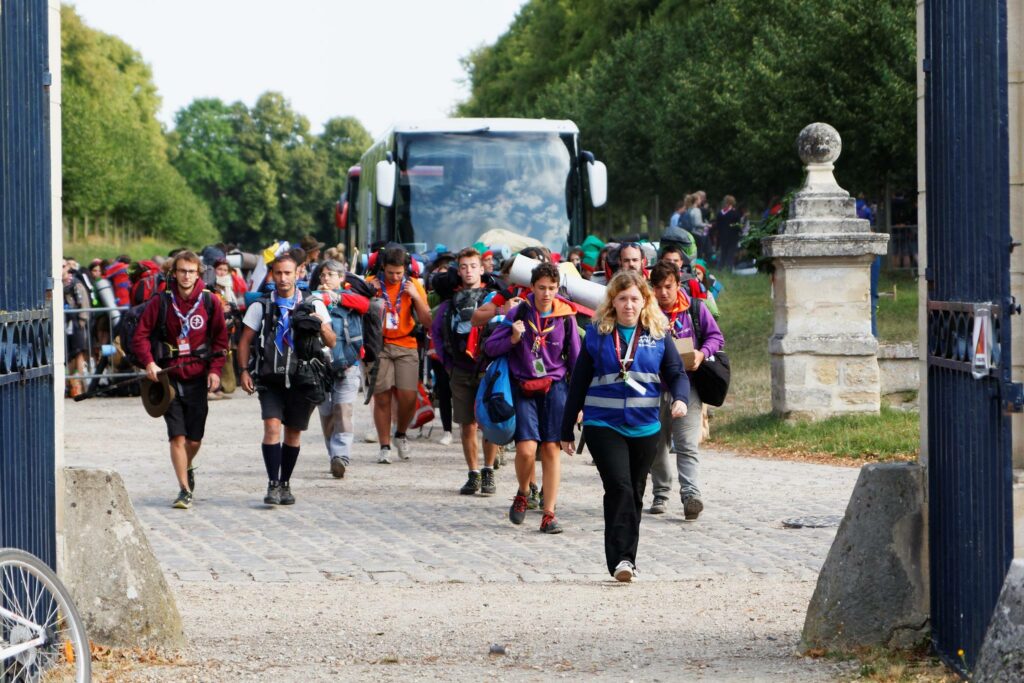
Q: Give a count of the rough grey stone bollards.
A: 3